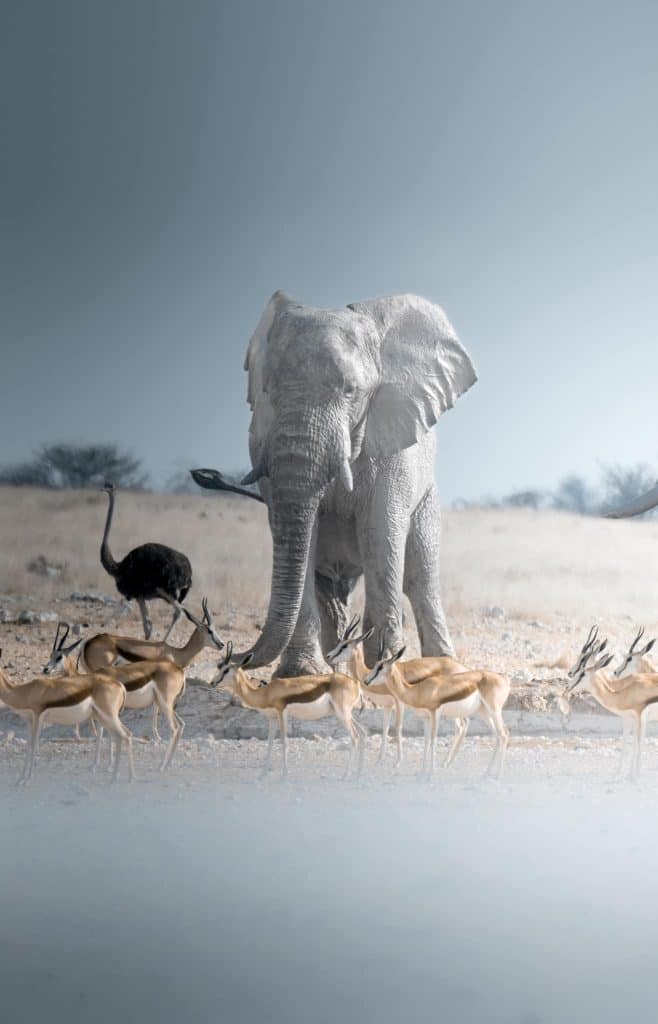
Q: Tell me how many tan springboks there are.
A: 9